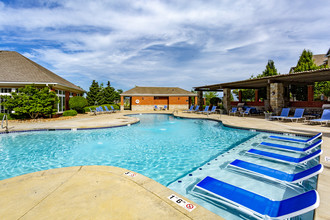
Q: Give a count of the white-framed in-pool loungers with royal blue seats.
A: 5